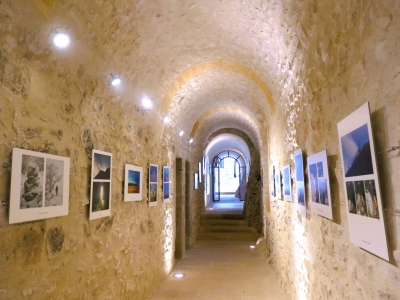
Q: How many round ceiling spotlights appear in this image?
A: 6